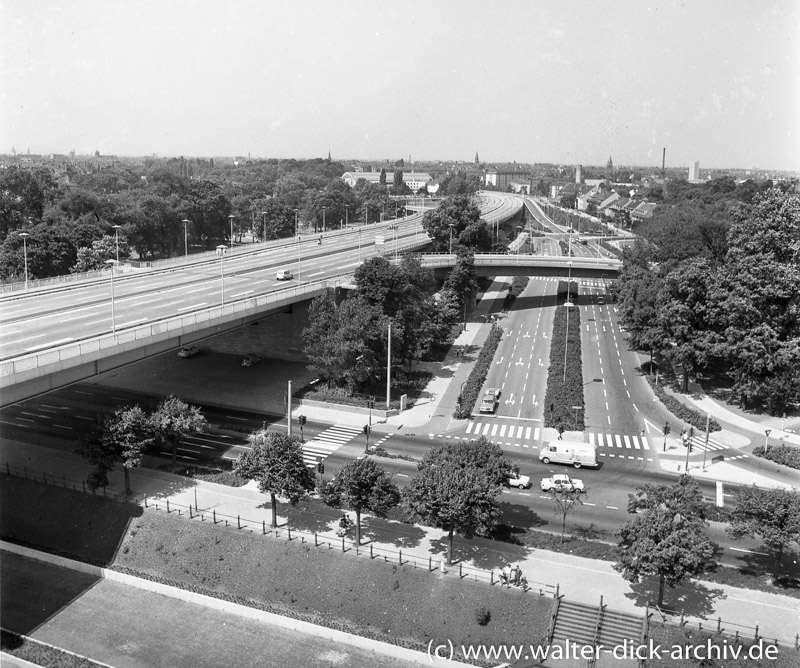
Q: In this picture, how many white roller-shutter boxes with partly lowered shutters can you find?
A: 0